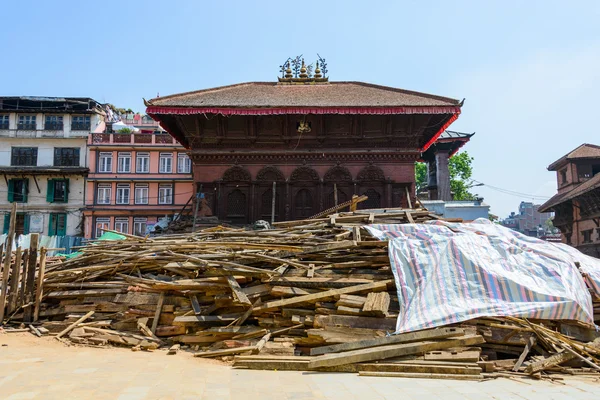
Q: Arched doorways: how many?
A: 5